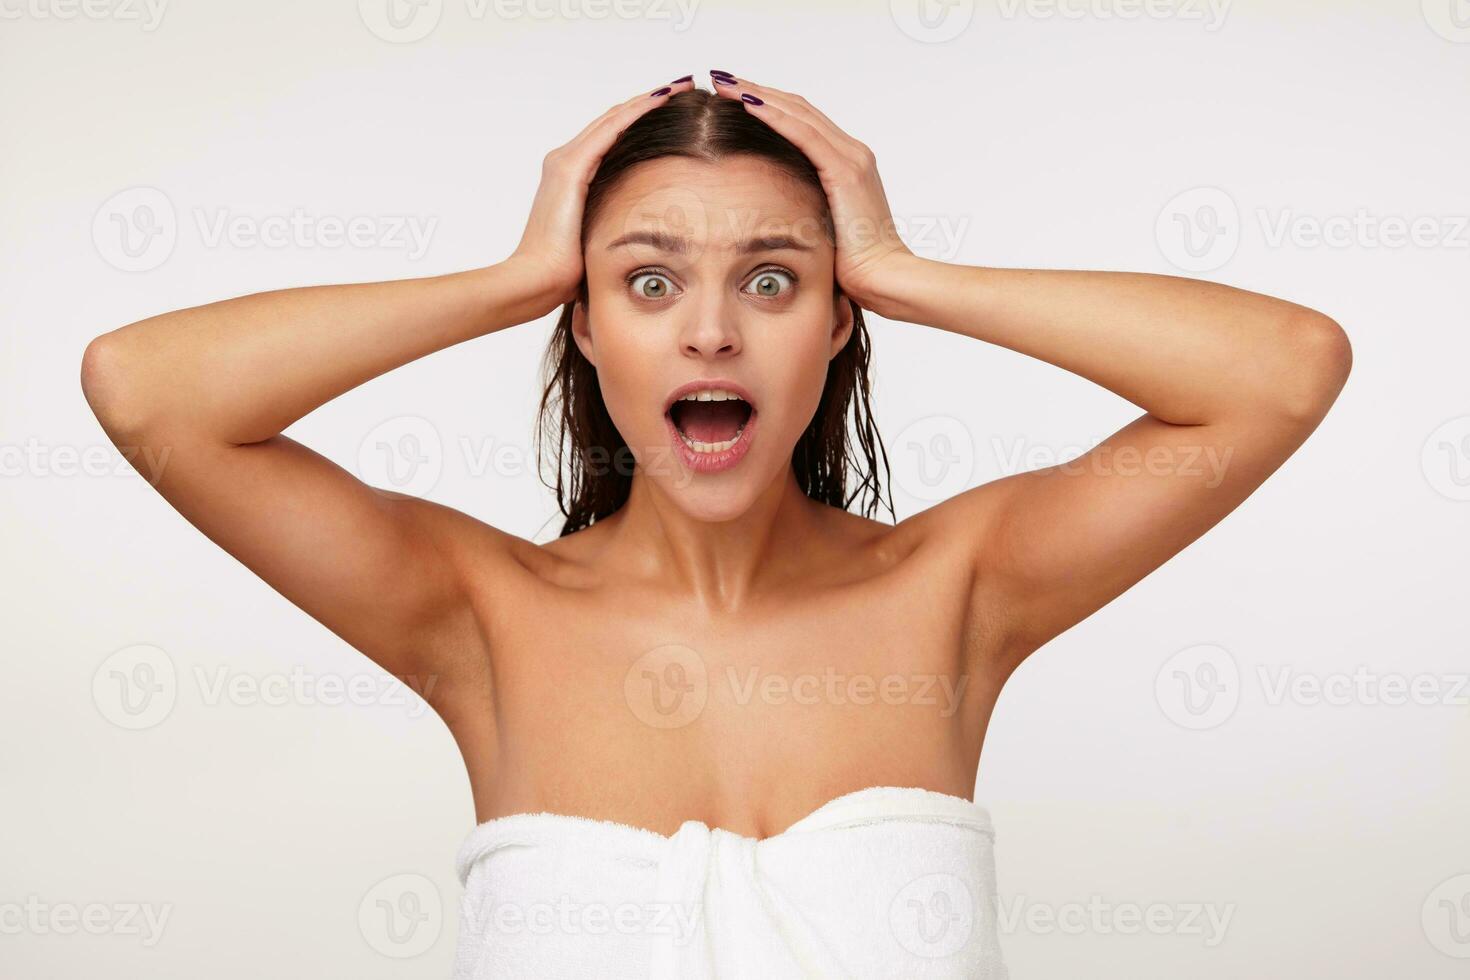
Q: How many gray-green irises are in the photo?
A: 2